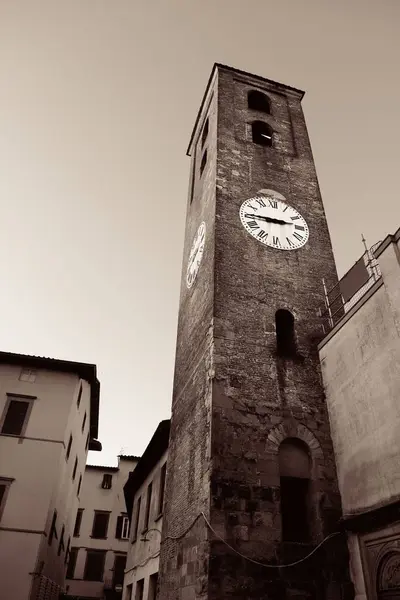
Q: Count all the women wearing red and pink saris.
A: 0